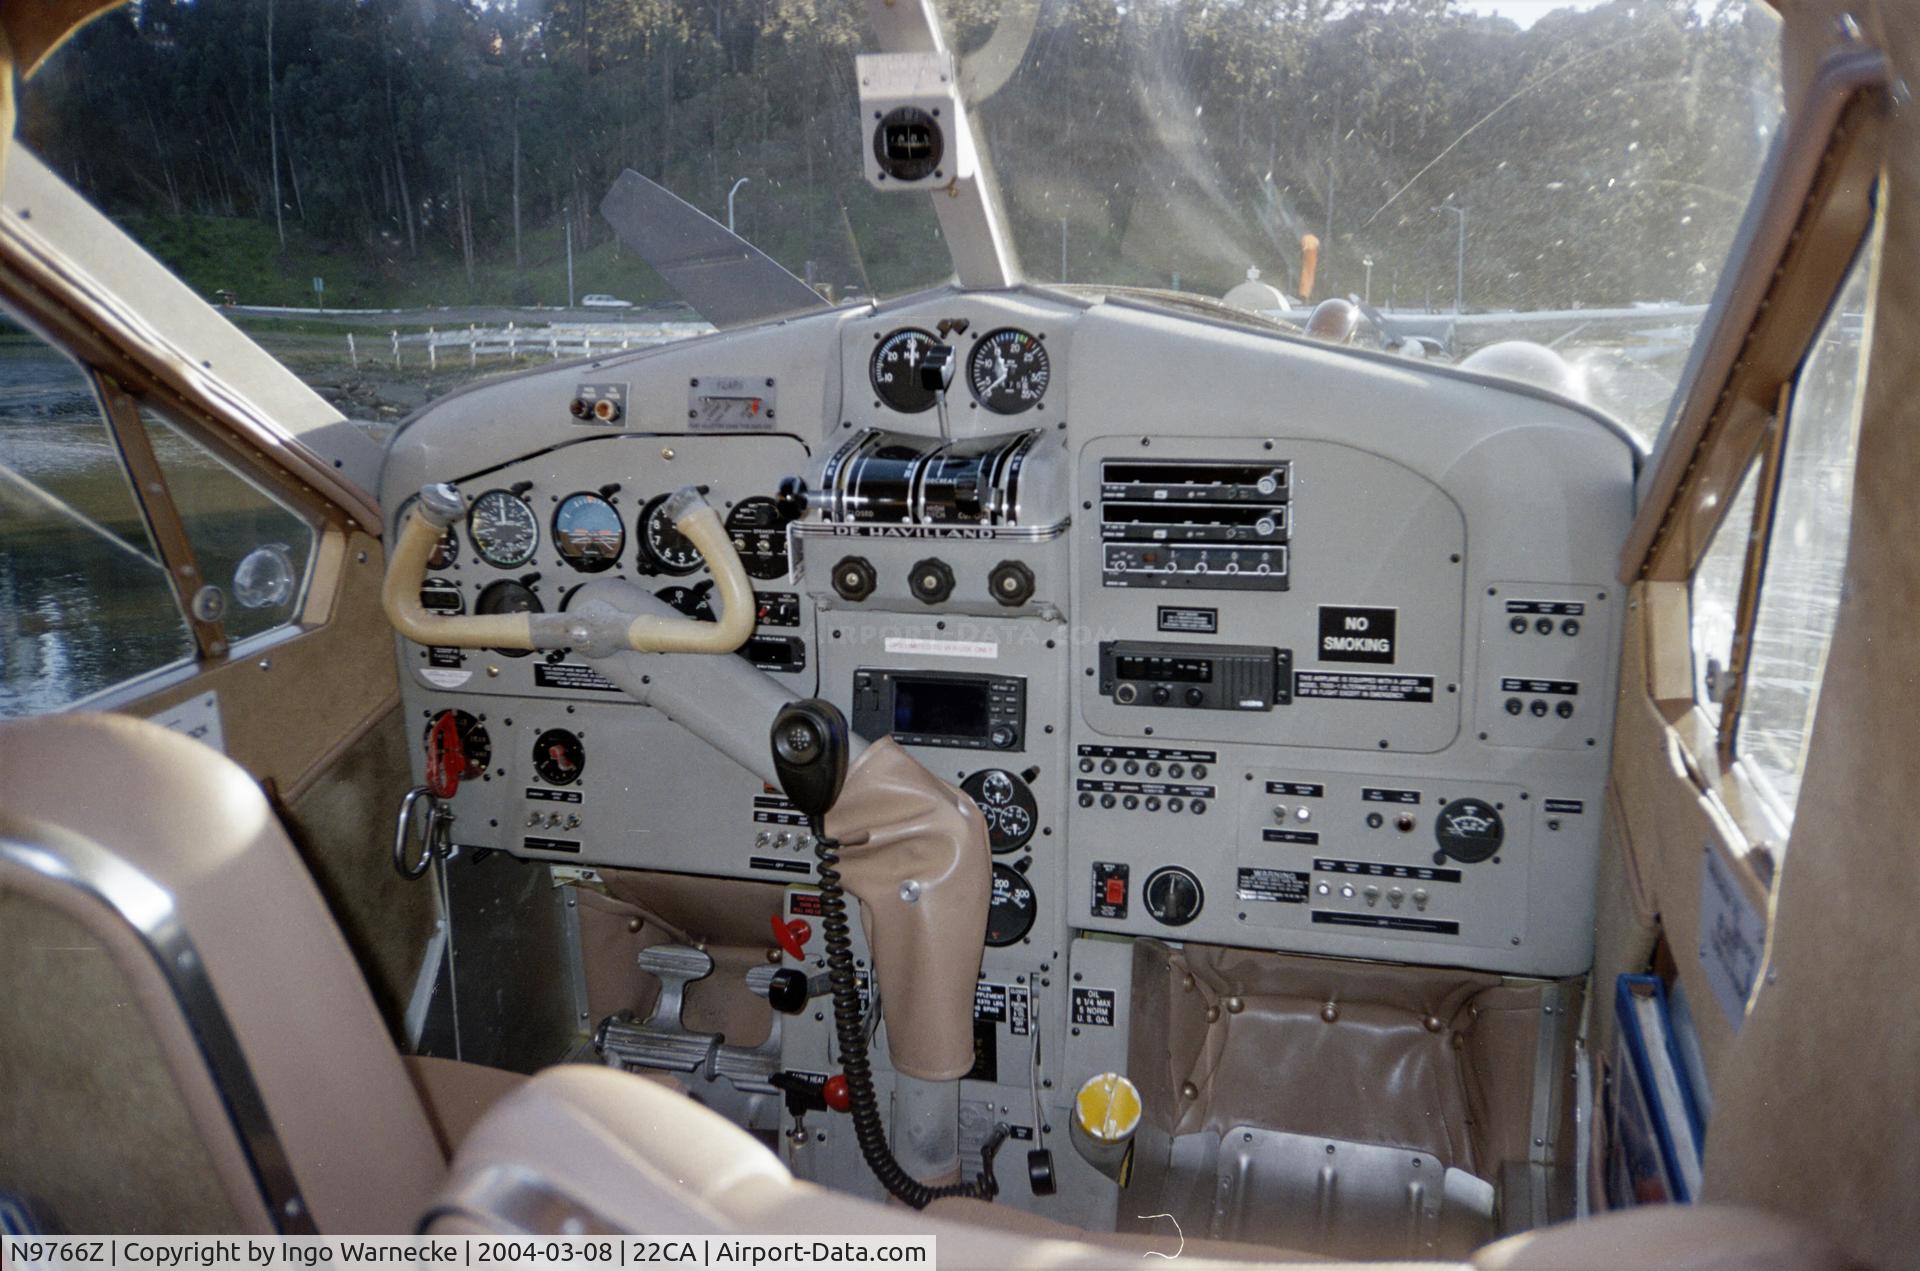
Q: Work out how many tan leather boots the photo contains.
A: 1